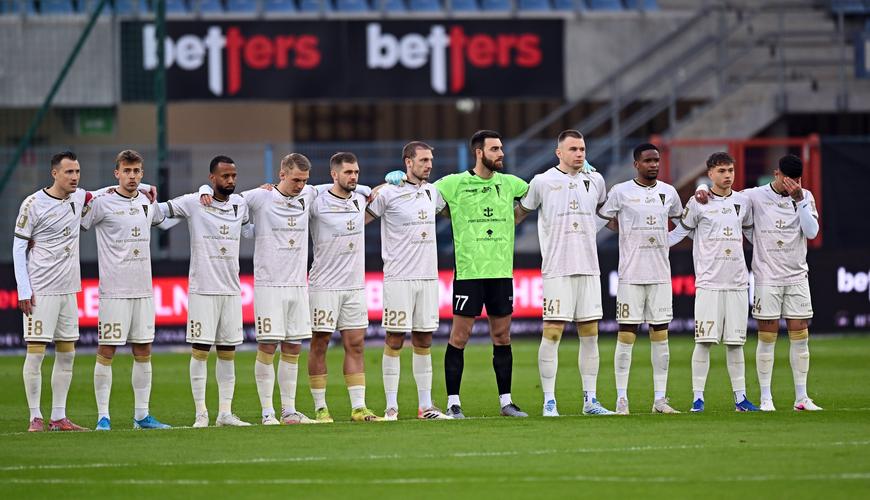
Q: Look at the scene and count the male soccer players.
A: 11